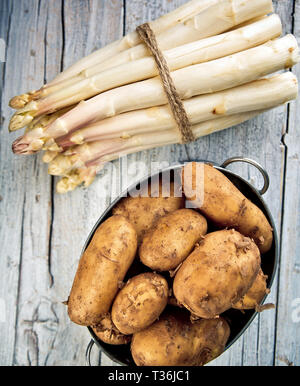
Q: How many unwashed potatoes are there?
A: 9